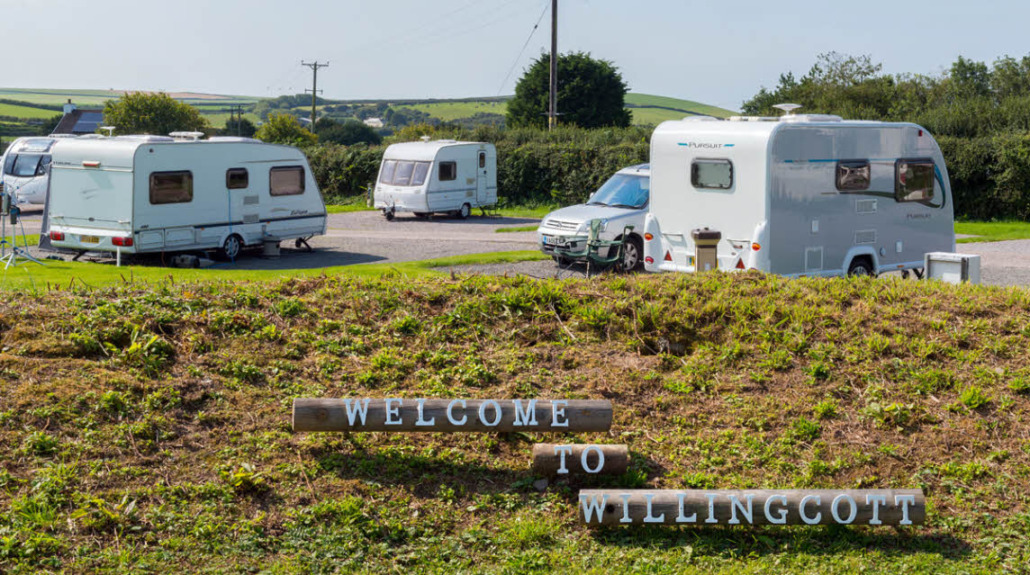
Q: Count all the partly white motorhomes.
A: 4